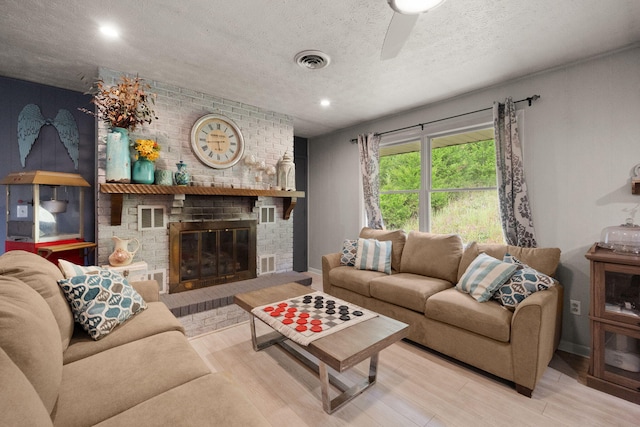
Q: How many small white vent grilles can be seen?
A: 4